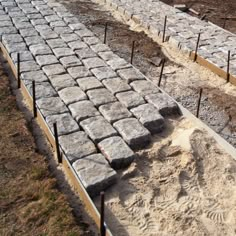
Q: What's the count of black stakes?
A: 11